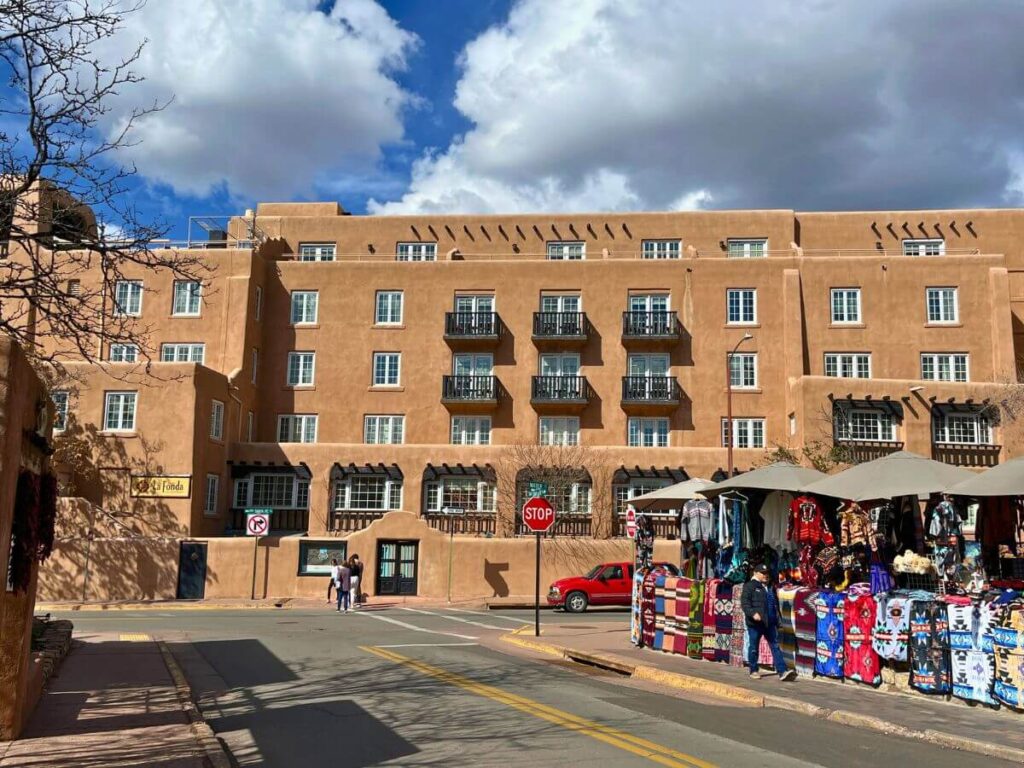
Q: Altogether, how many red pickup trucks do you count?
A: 1